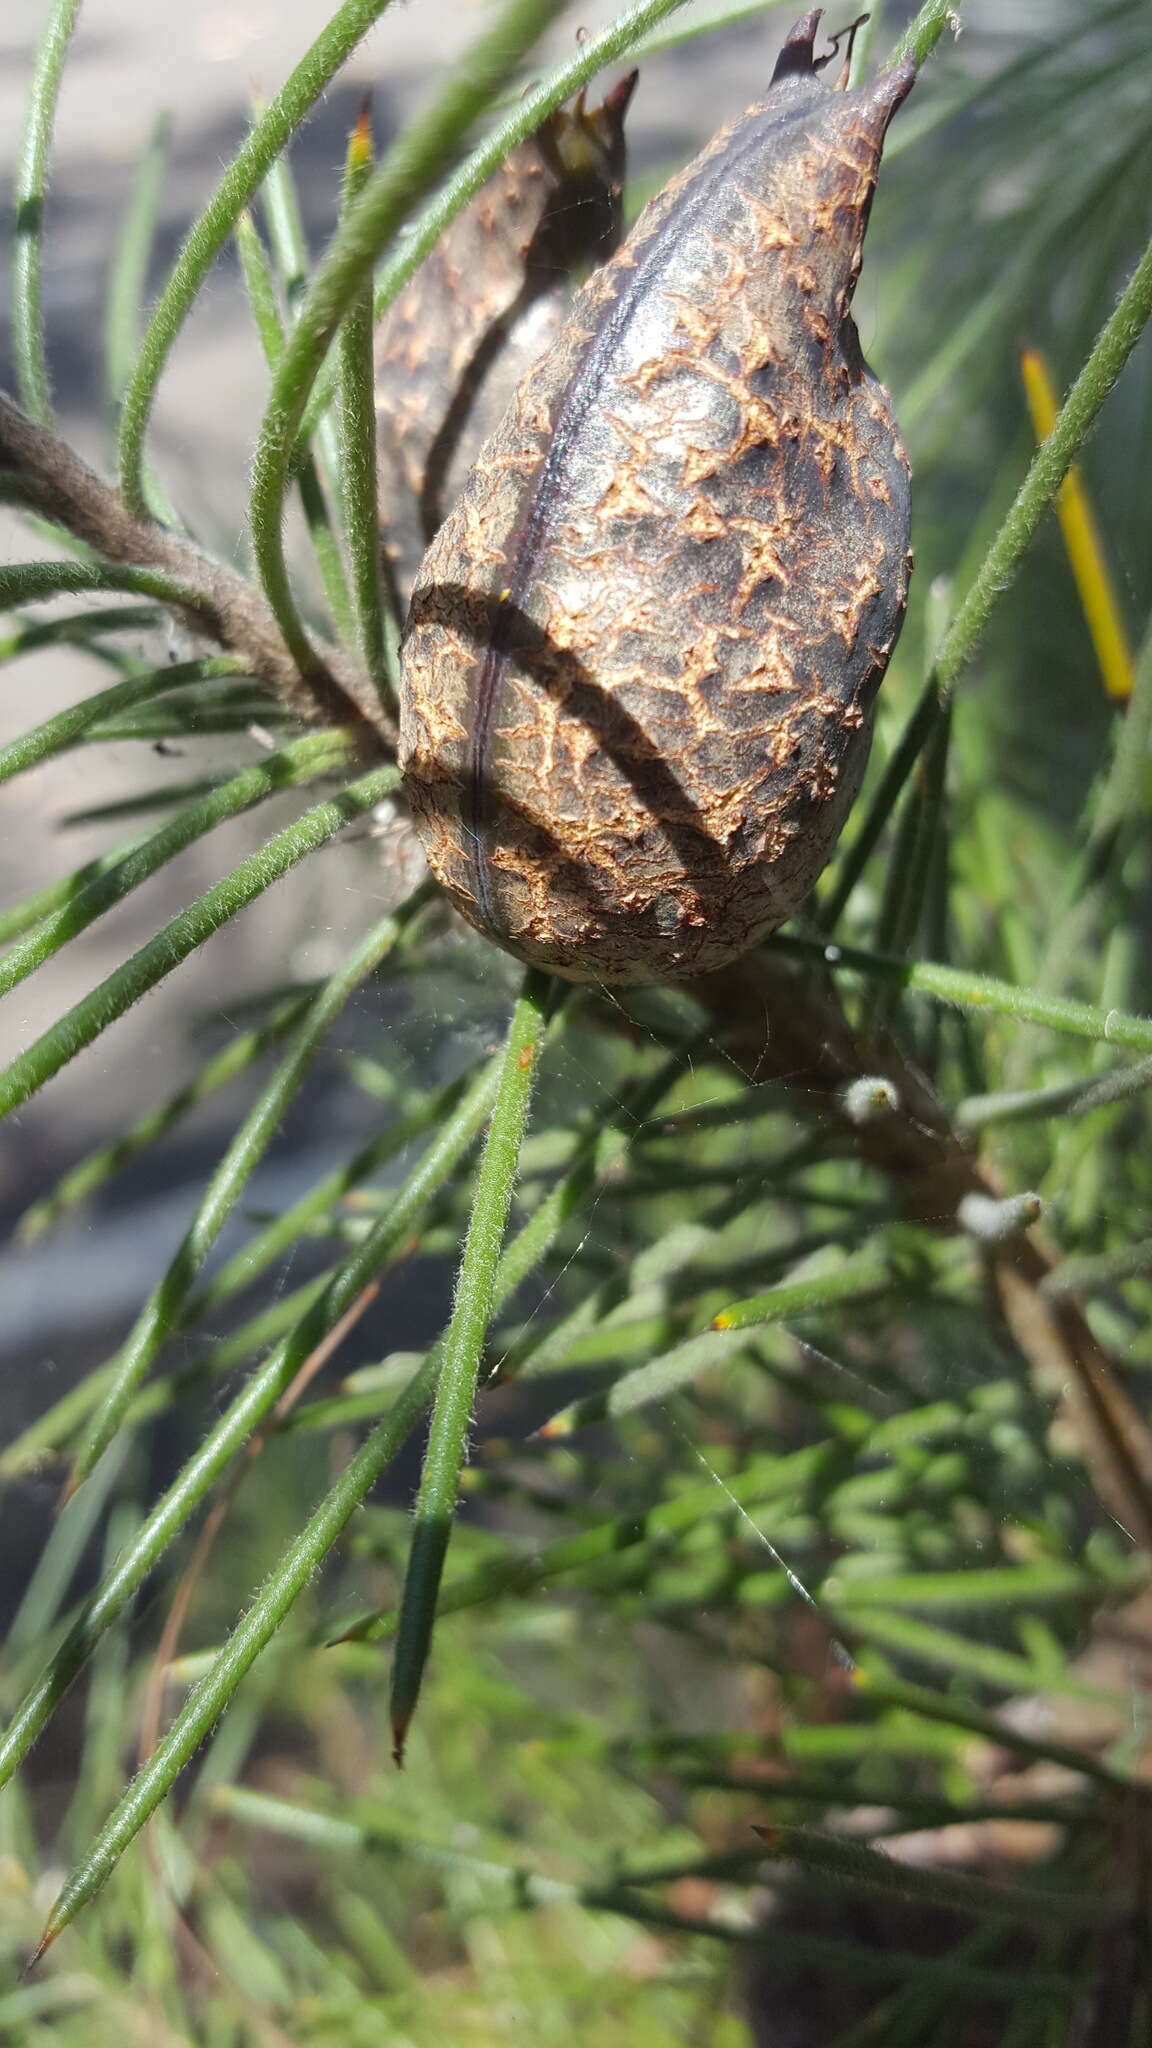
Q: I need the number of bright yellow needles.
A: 1